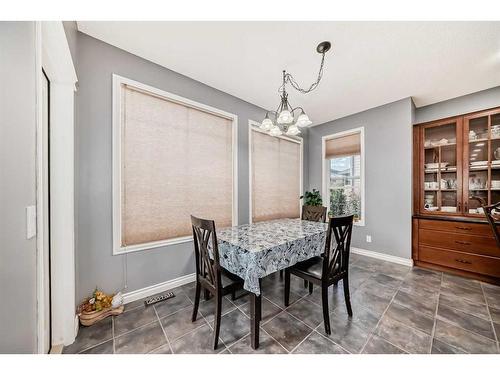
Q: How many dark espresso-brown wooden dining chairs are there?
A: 3